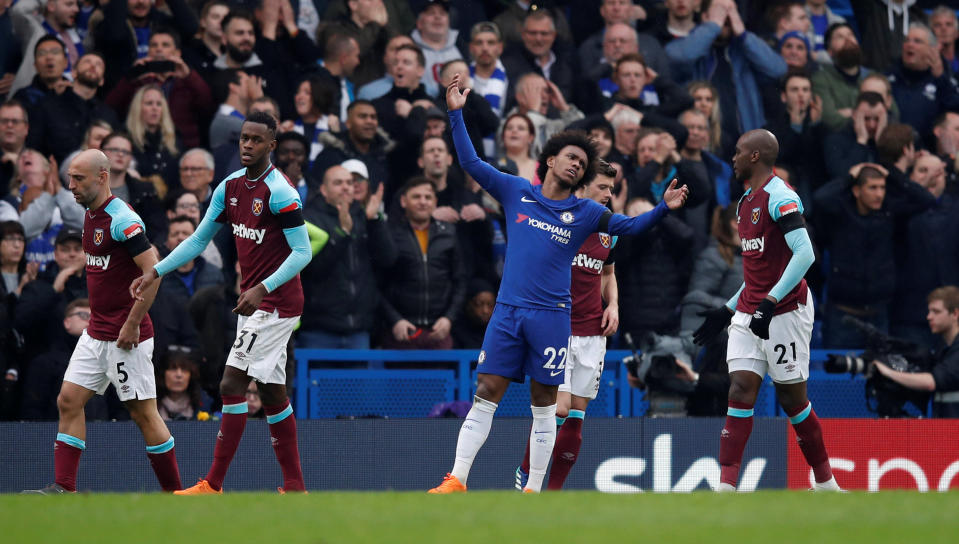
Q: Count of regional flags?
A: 0